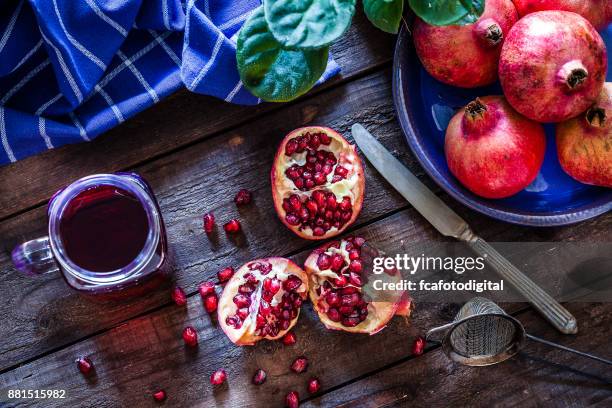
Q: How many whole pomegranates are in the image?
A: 5